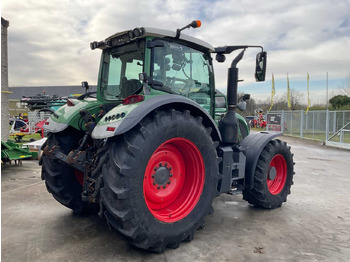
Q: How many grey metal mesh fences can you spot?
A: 1